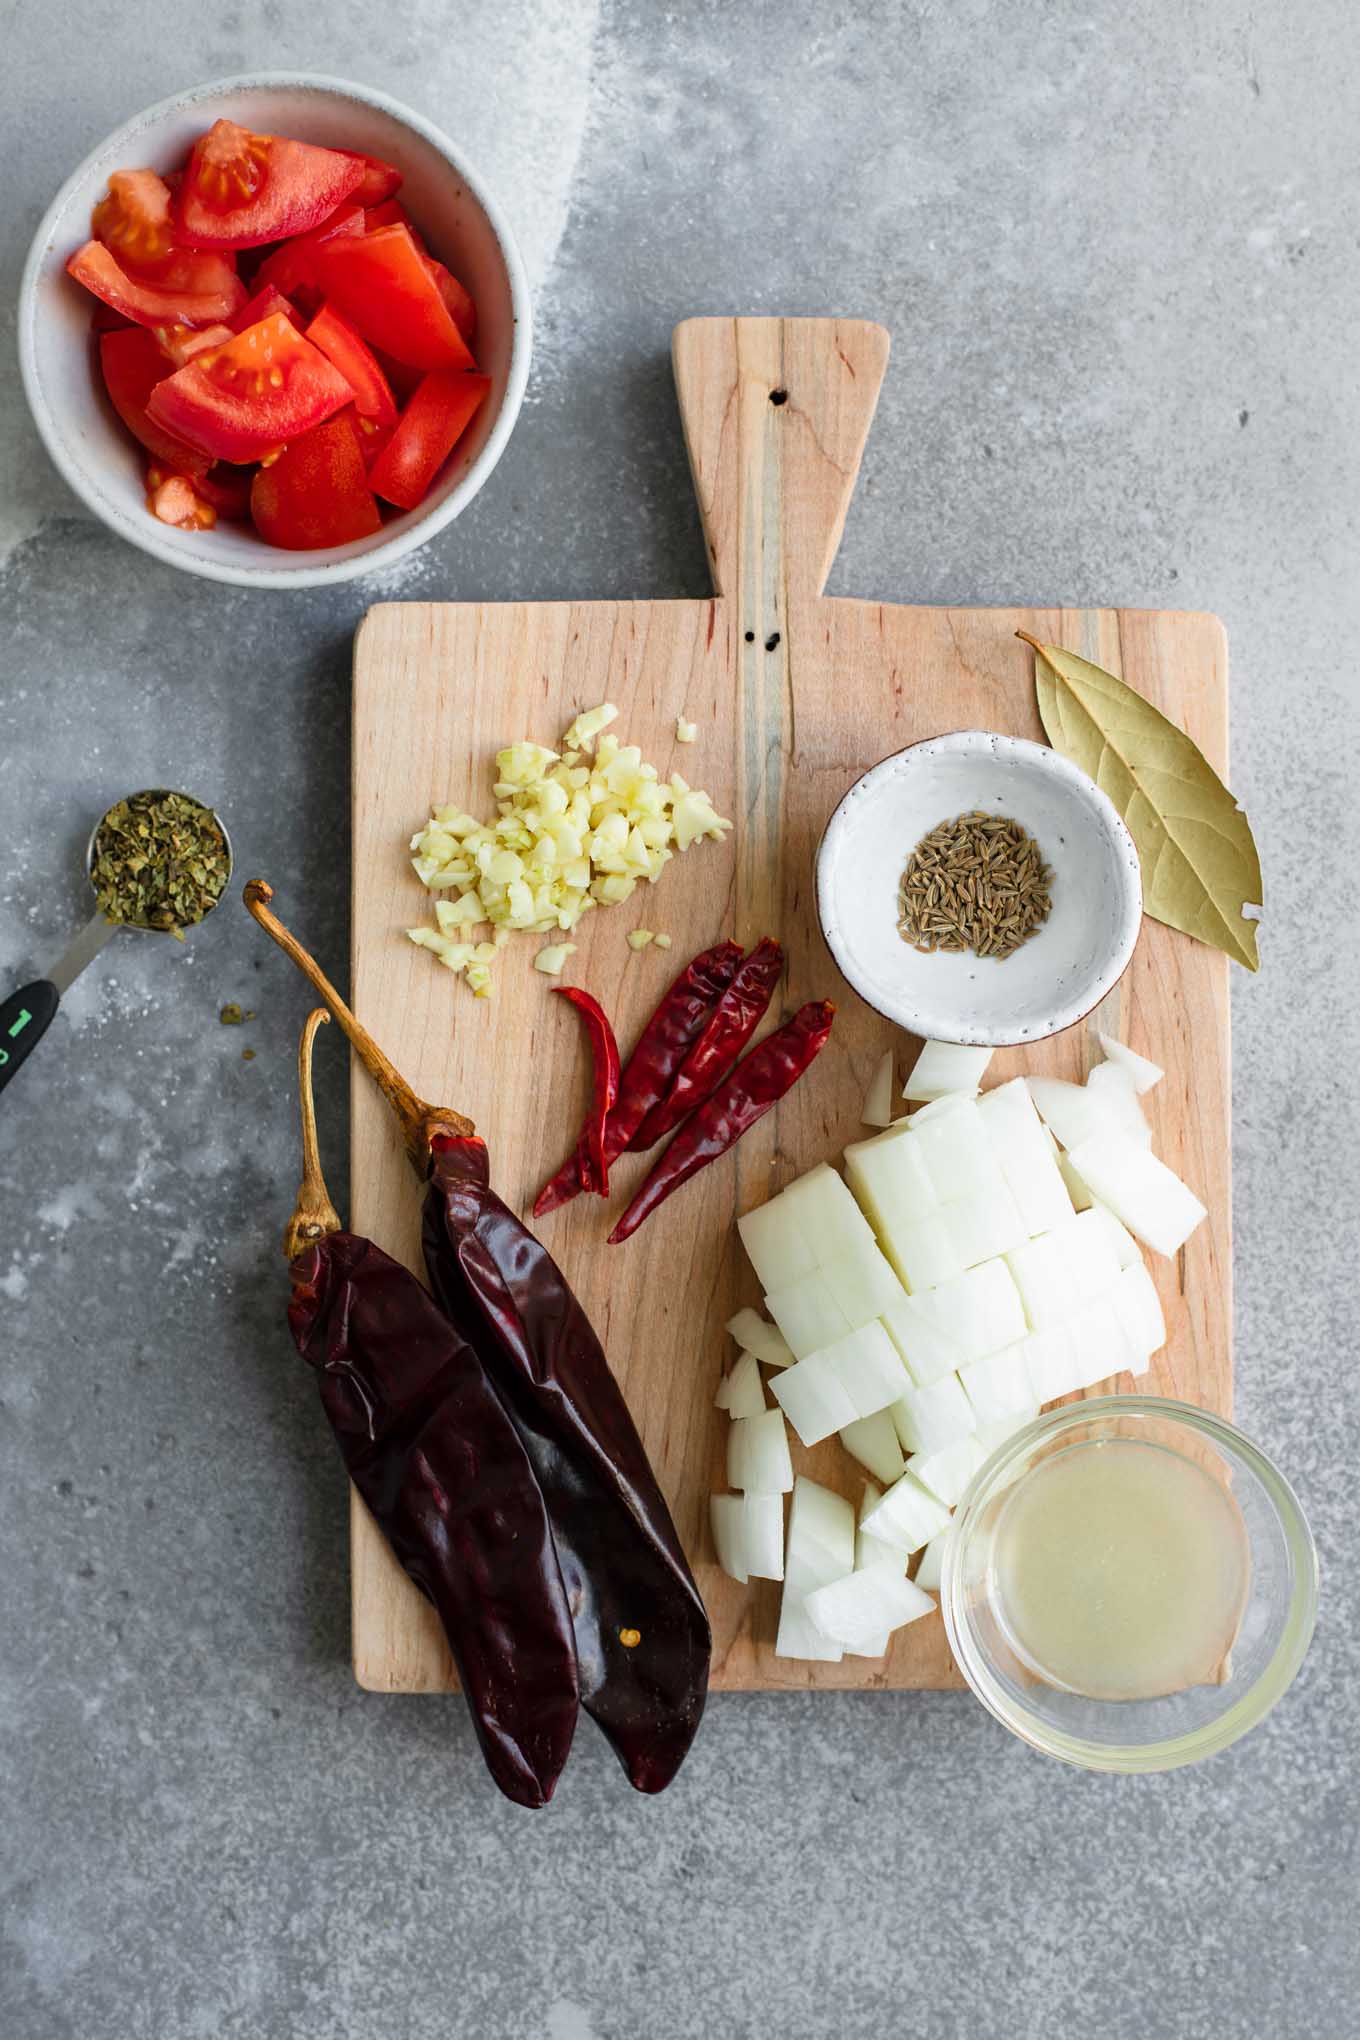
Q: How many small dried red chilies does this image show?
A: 4